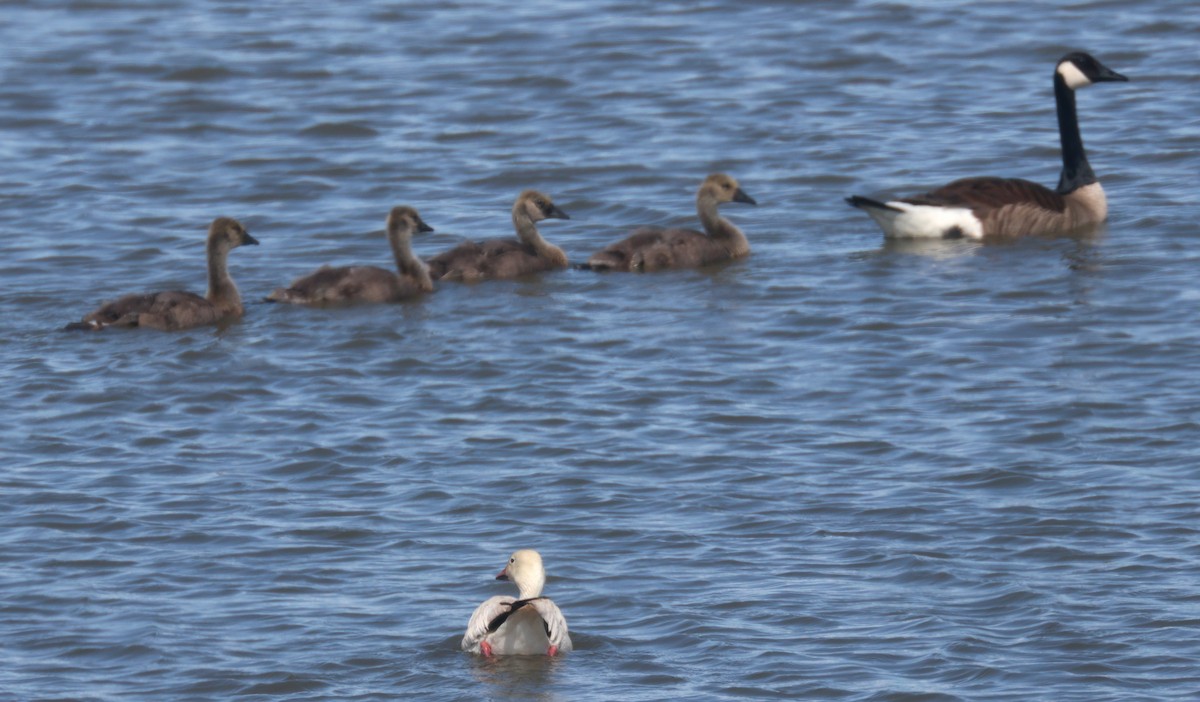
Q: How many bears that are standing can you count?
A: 0